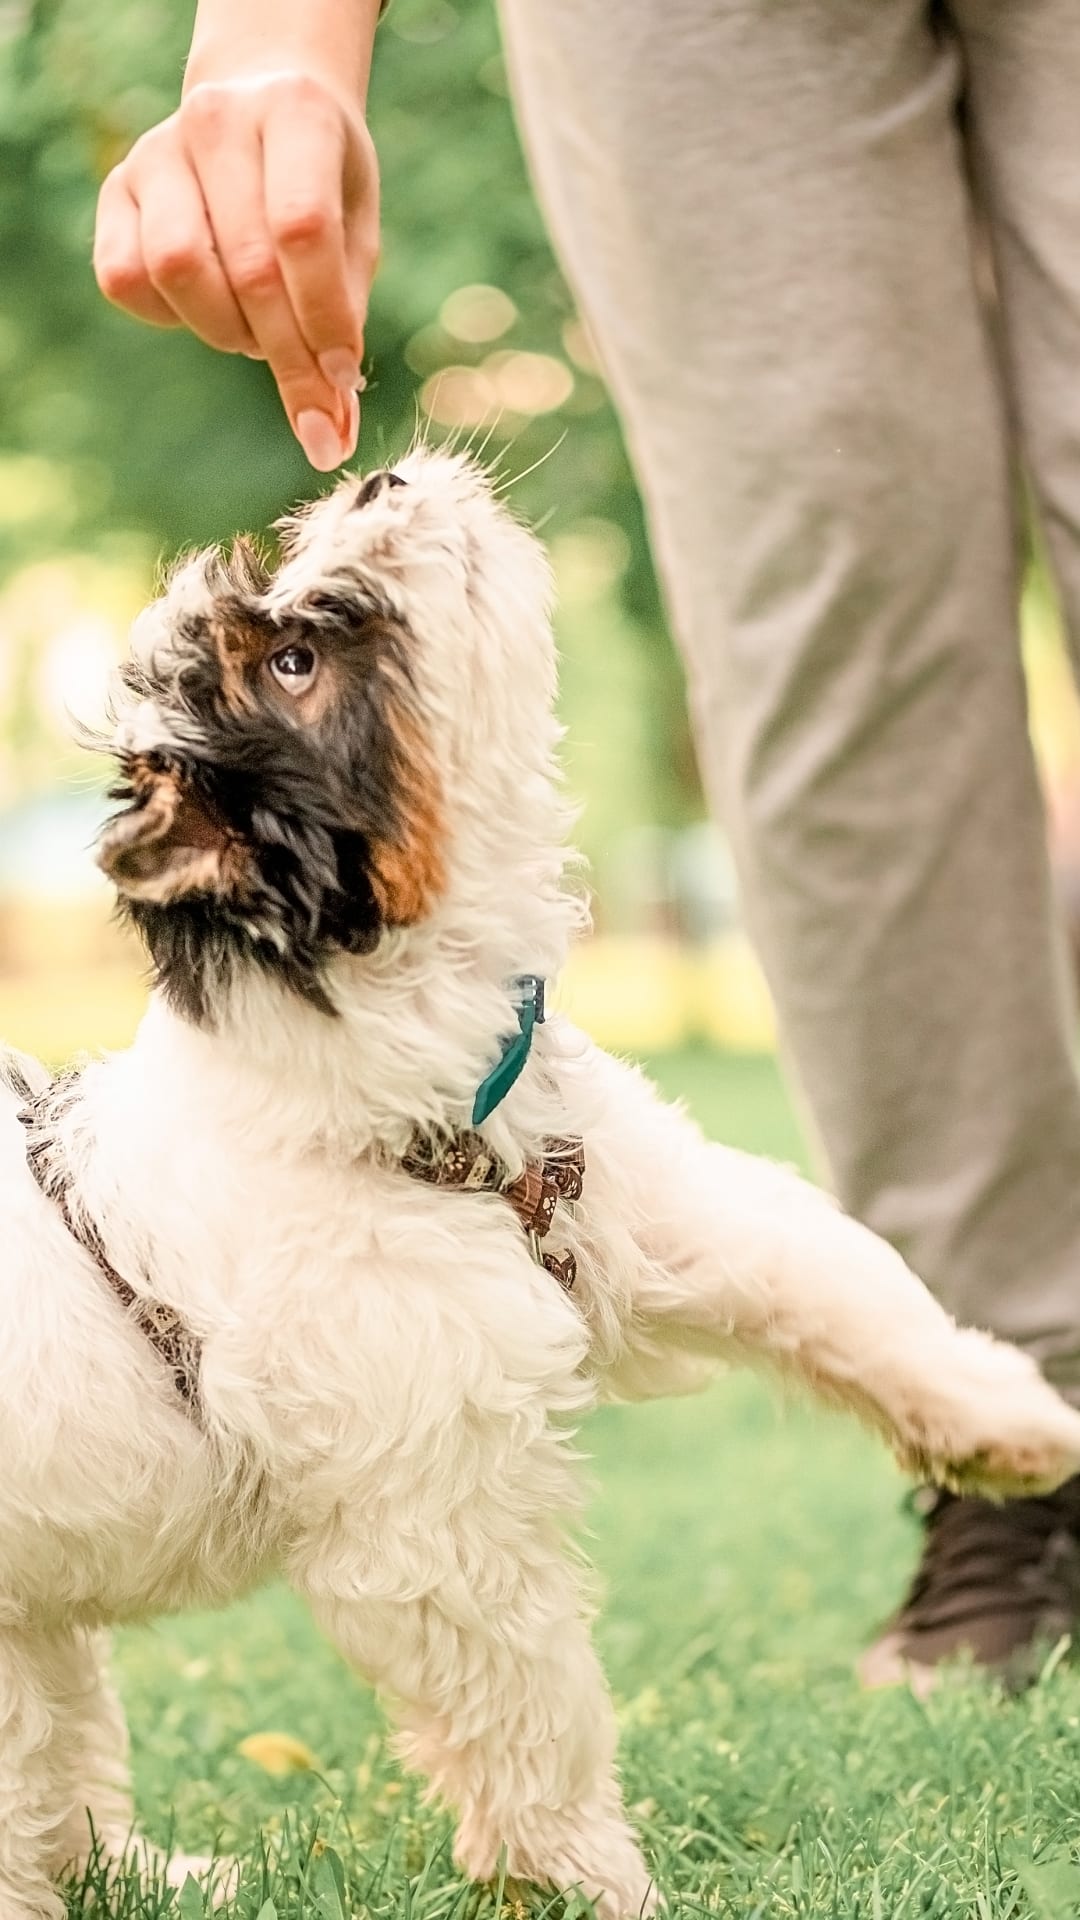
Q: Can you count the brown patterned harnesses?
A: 1